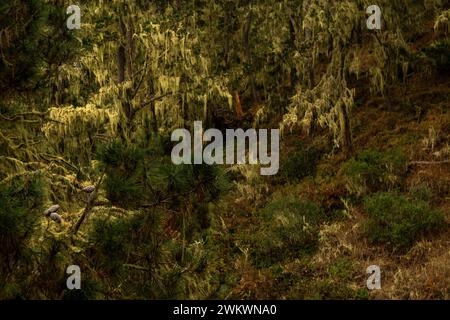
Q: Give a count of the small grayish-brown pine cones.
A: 3